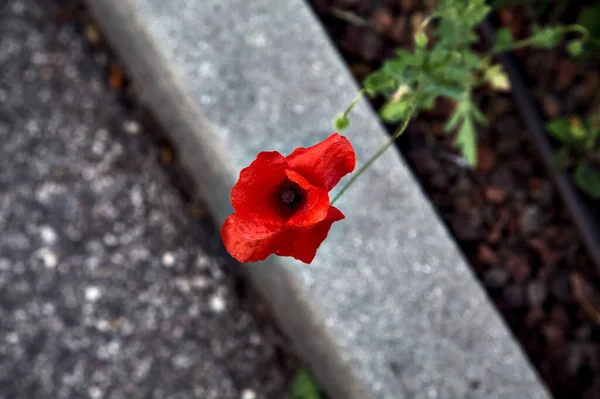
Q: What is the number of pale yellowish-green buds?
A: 3